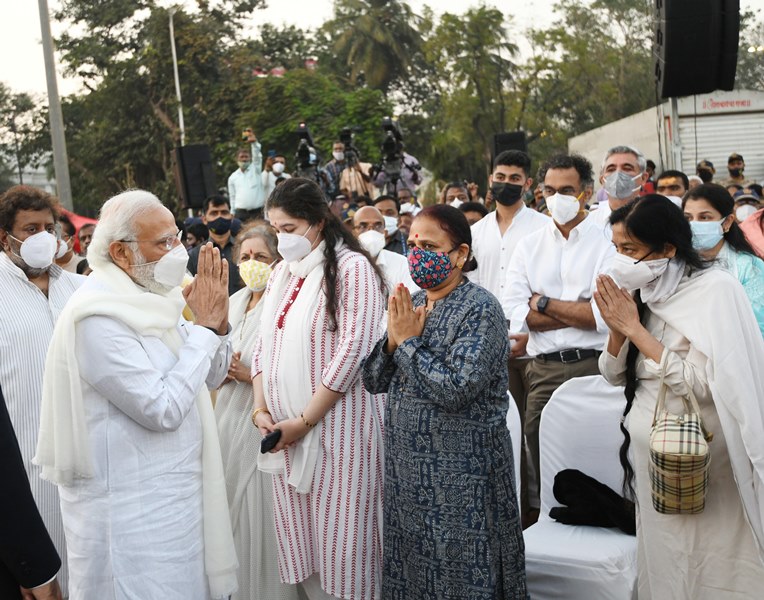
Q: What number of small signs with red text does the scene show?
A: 1